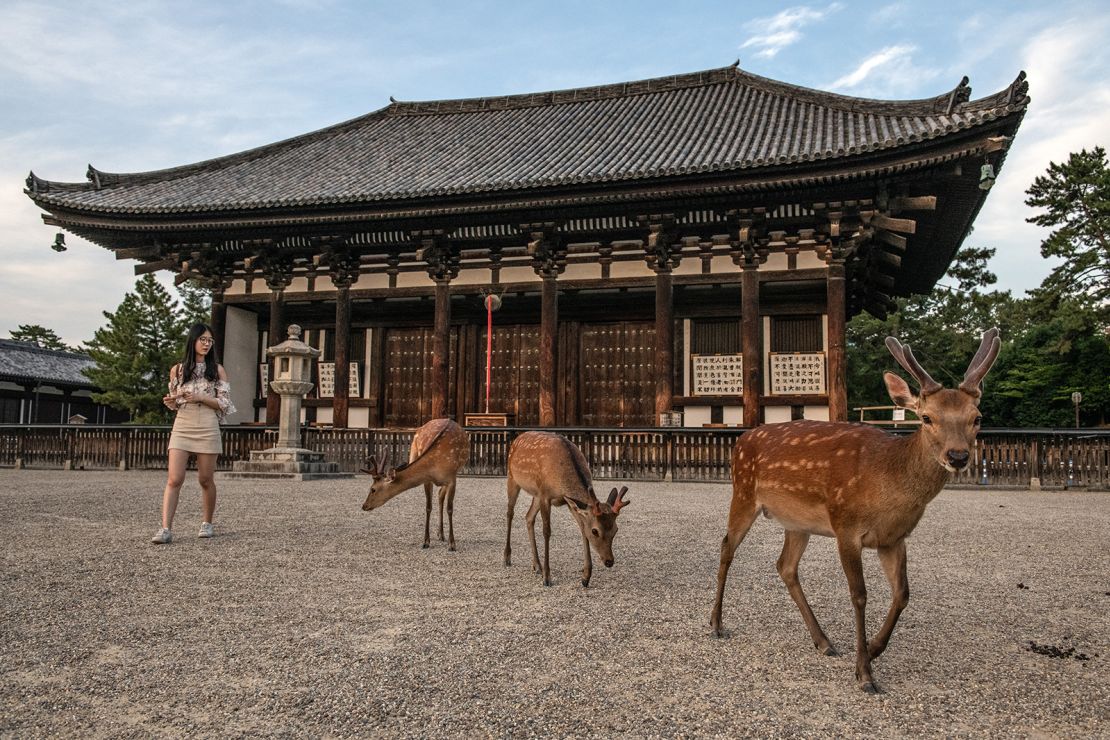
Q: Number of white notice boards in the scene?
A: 4